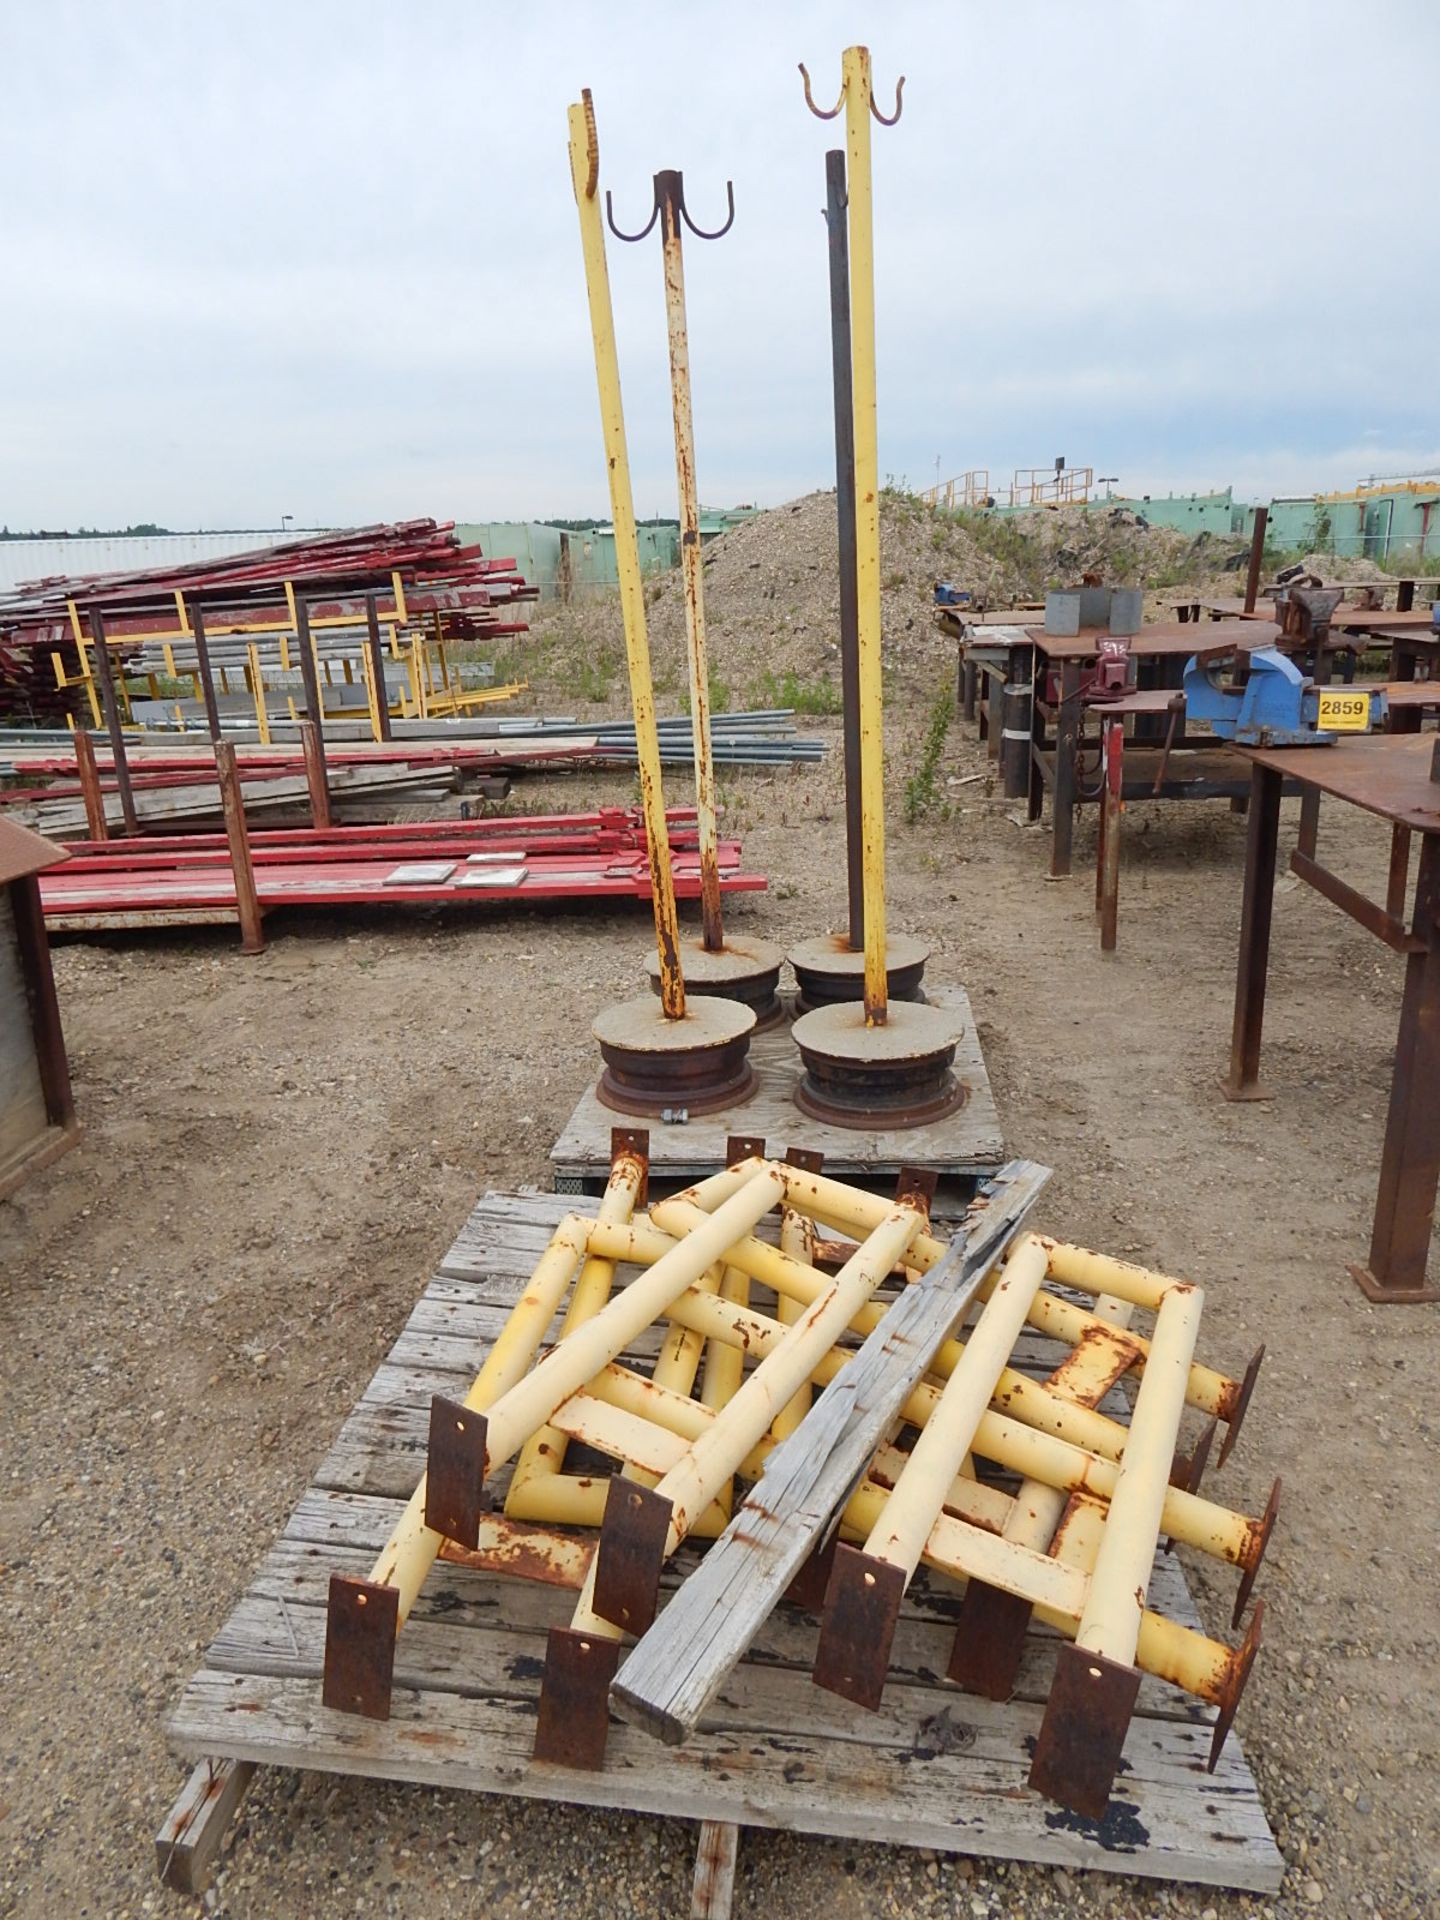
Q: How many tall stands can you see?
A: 4